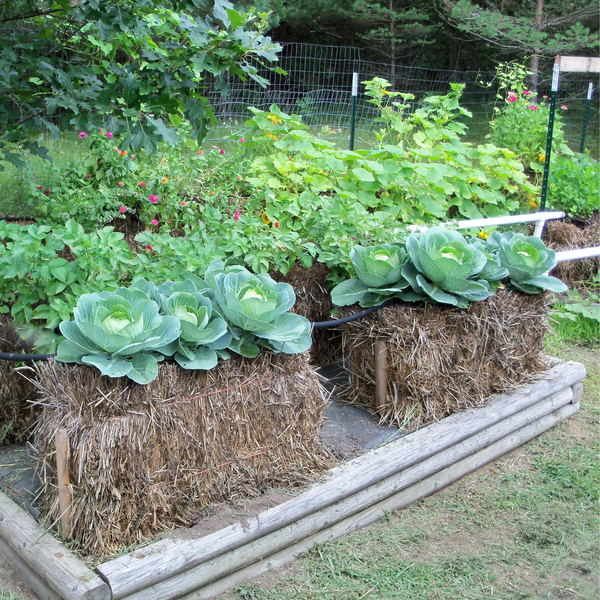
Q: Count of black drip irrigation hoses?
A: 1